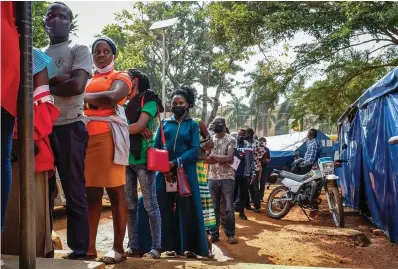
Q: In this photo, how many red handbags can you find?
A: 2